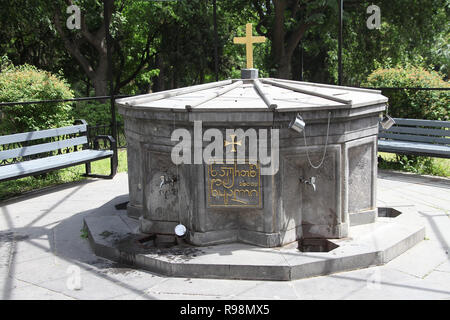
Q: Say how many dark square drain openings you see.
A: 4